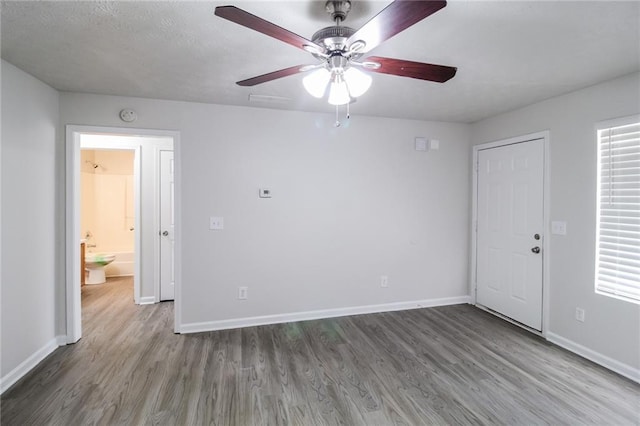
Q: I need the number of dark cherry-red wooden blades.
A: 4